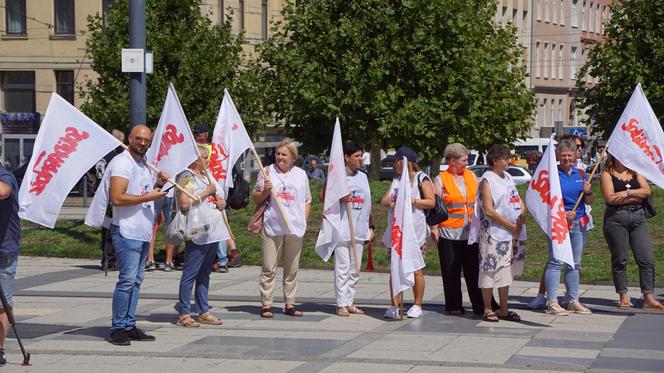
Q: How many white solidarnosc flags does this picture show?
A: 7